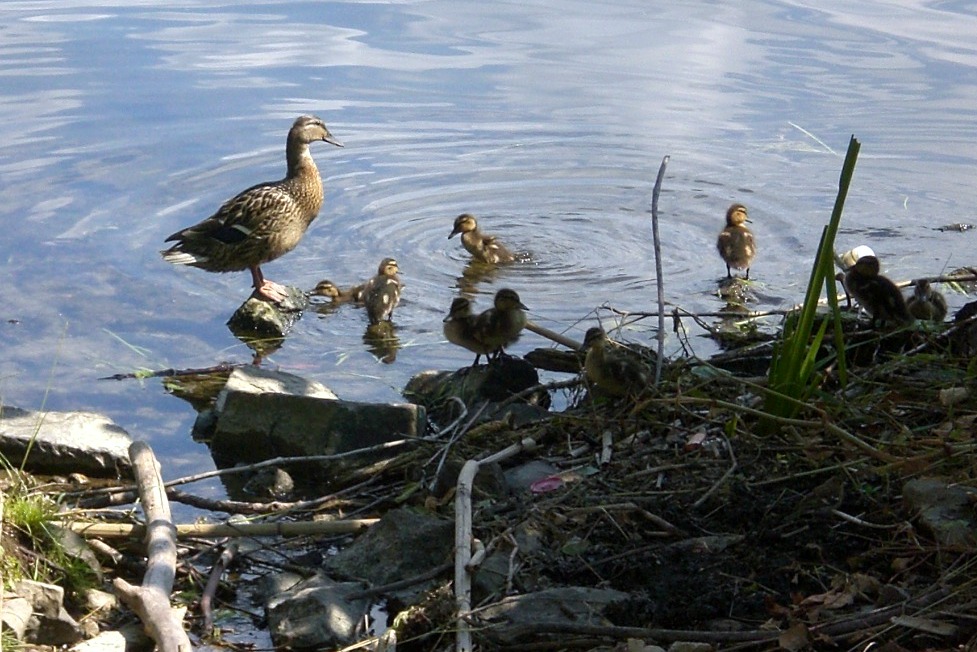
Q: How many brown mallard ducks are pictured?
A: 10